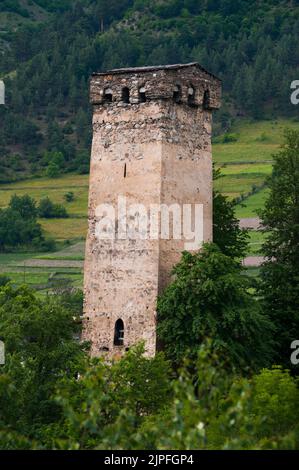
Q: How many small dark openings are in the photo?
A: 8